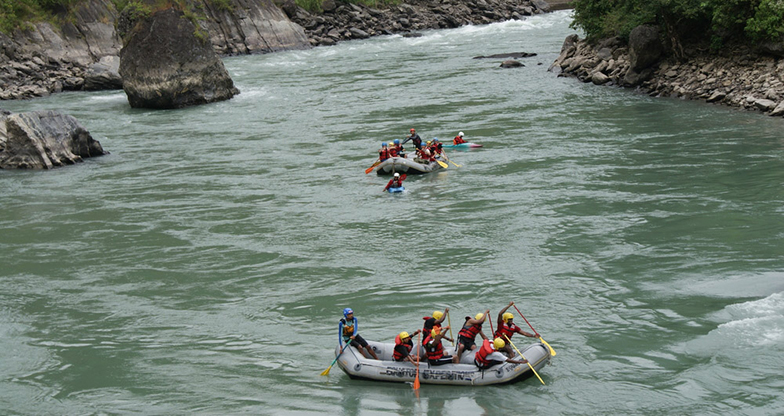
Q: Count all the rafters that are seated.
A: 13